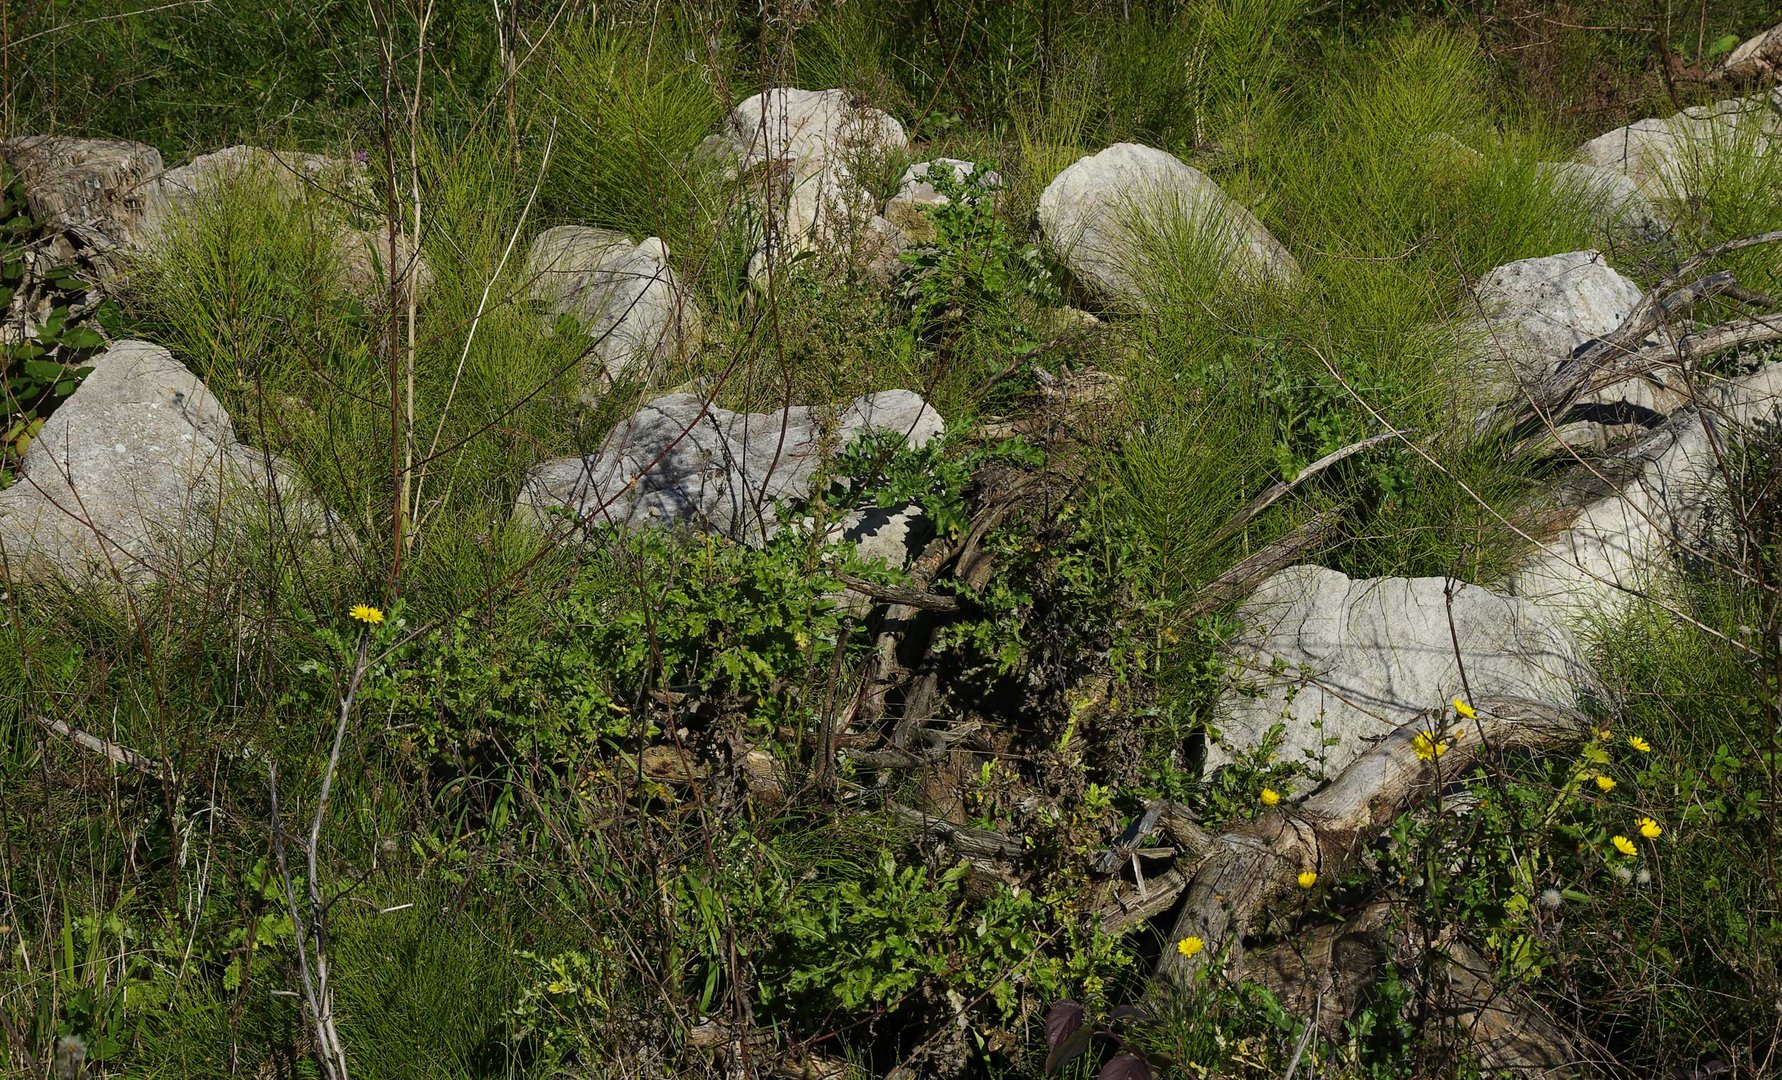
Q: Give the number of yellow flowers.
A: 10